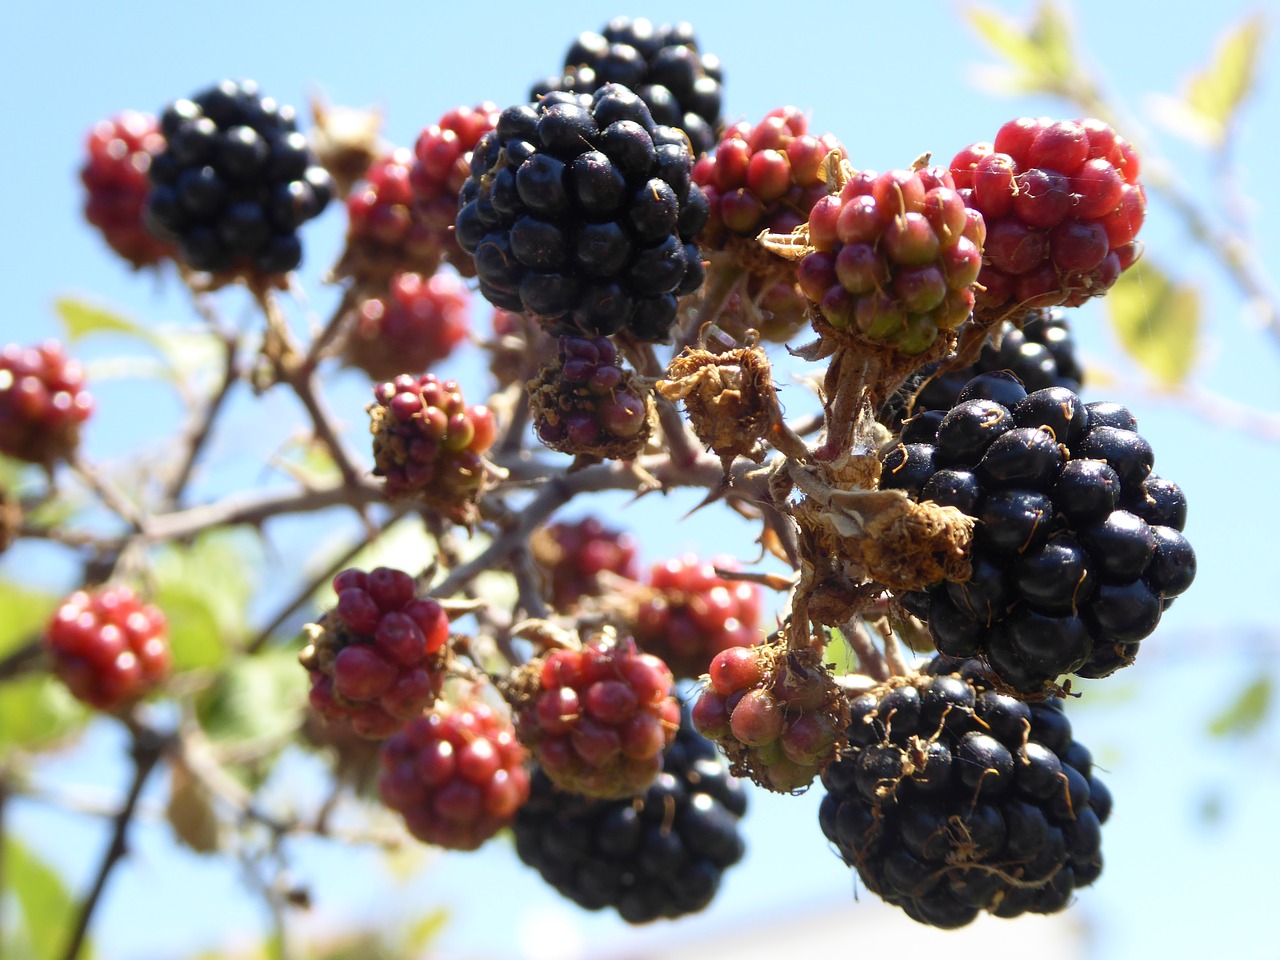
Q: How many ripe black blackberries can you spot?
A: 7